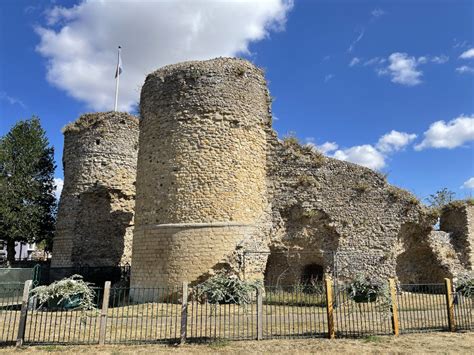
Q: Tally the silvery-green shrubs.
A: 4